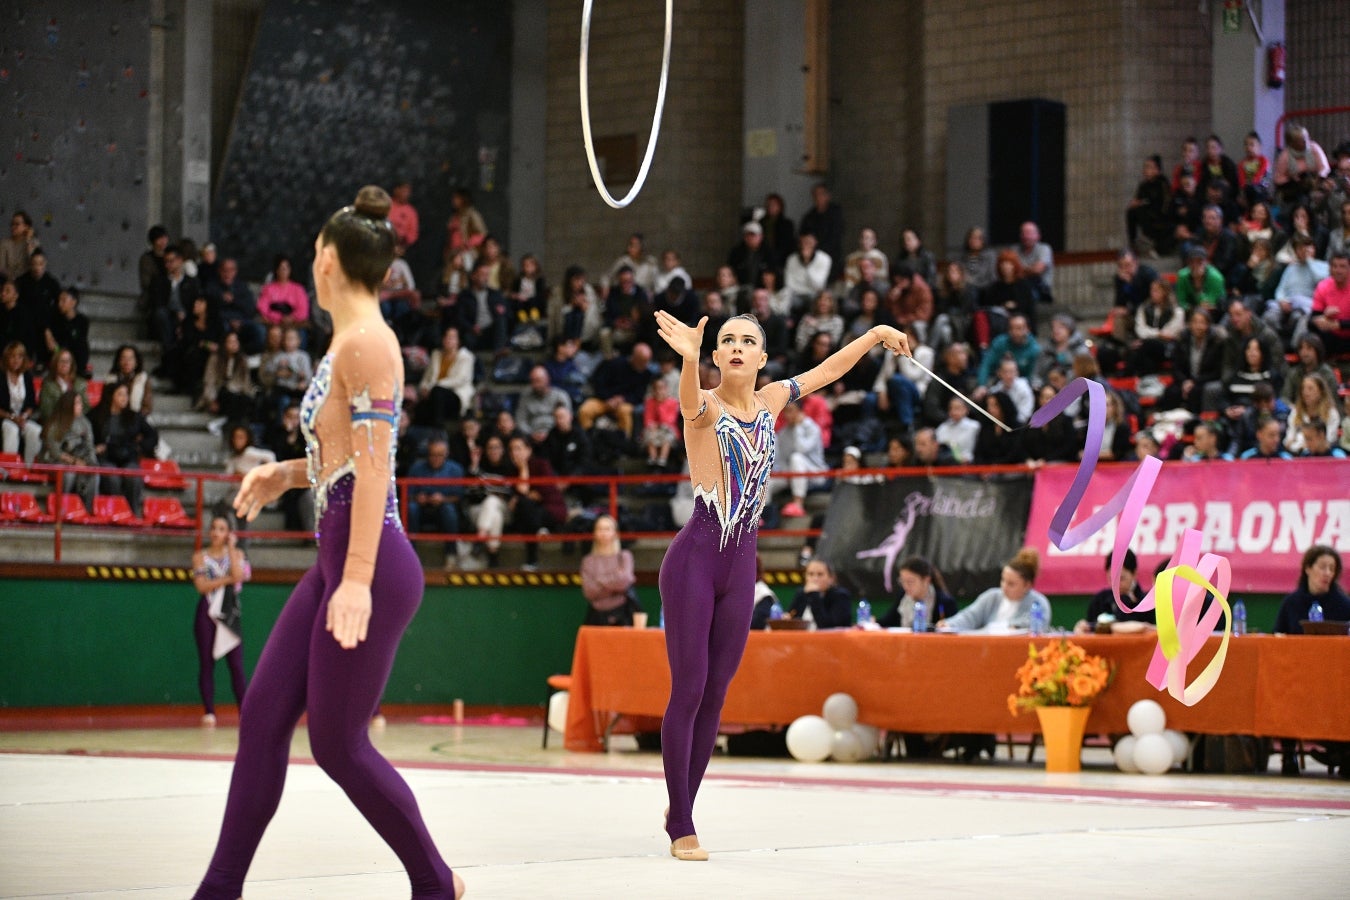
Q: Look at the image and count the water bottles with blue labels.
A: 6